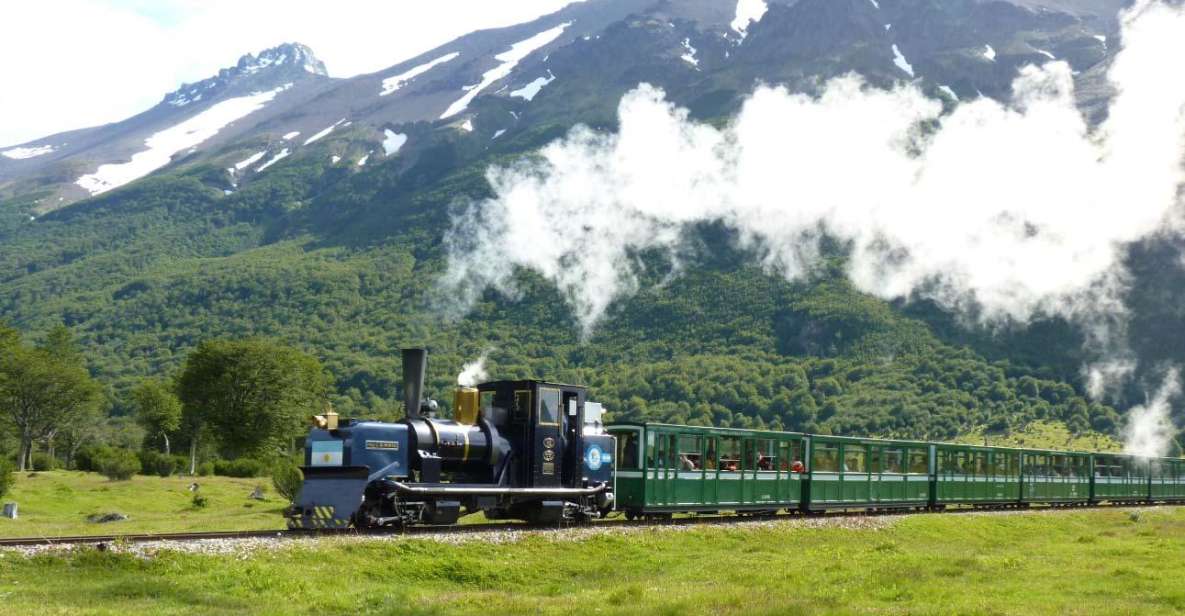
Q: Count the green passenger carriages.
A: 6